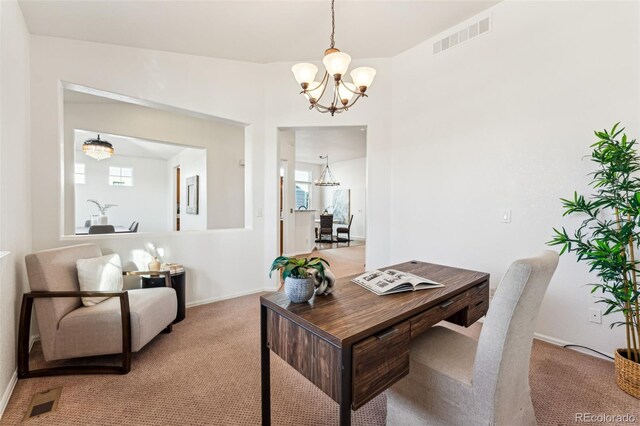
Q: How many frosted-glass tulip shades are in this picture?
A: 5